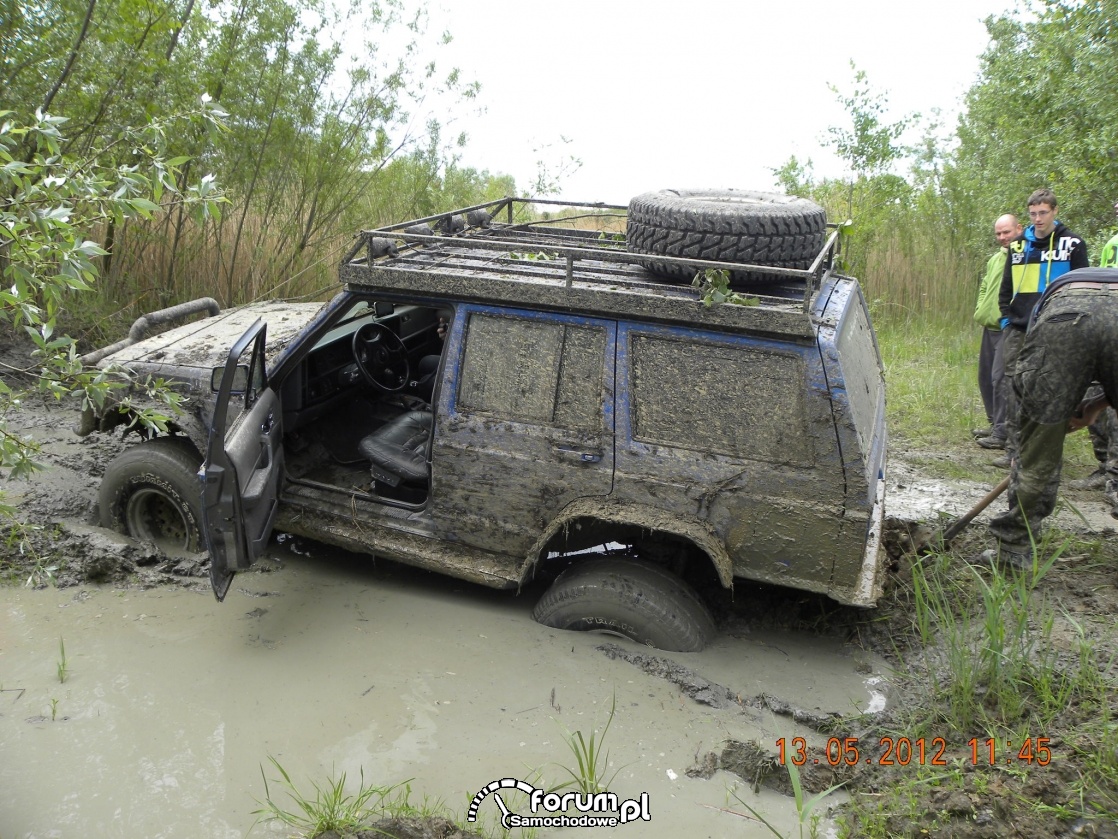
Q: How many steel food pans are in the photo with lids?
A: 0